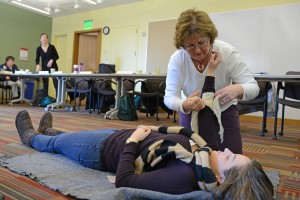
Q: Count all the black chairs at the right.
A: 2